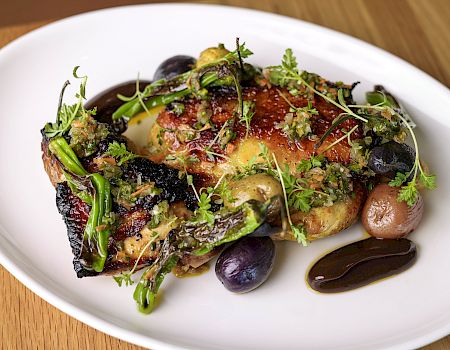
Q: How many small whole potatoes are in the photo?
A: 6